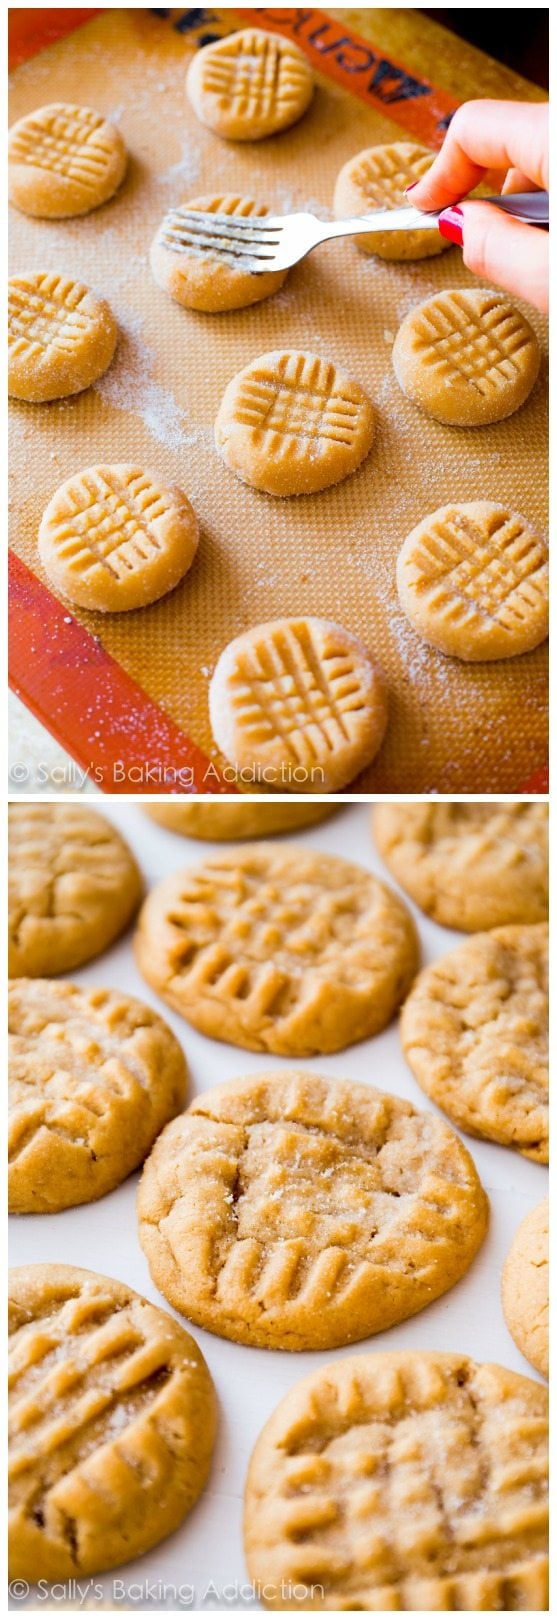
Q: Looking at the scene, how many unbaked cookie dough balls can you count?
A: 10